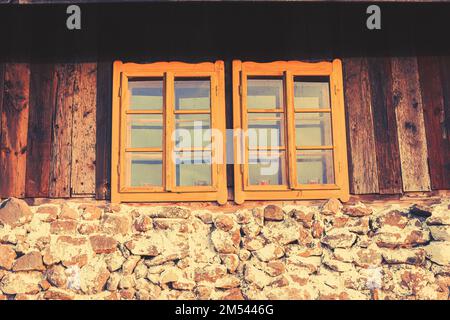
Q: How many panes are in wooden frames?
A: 12